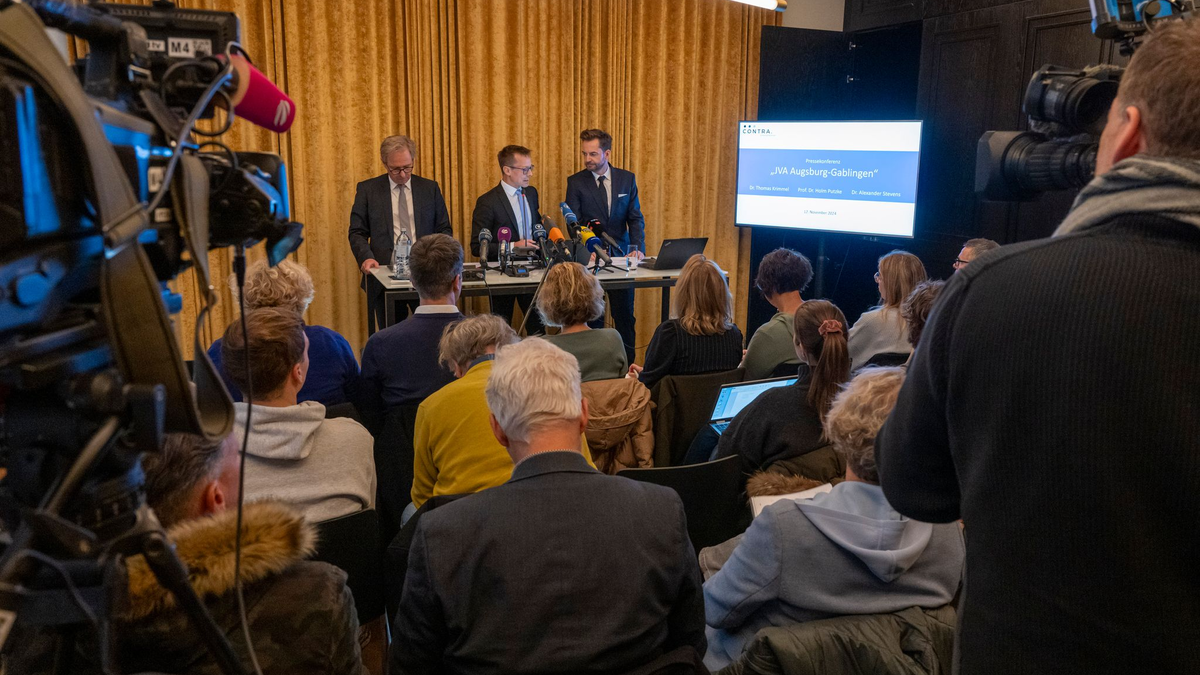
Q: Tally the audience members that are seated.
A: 14